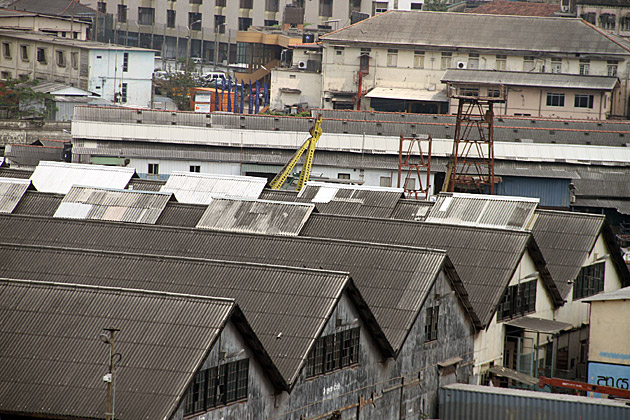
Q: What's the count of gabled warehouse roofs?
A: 5